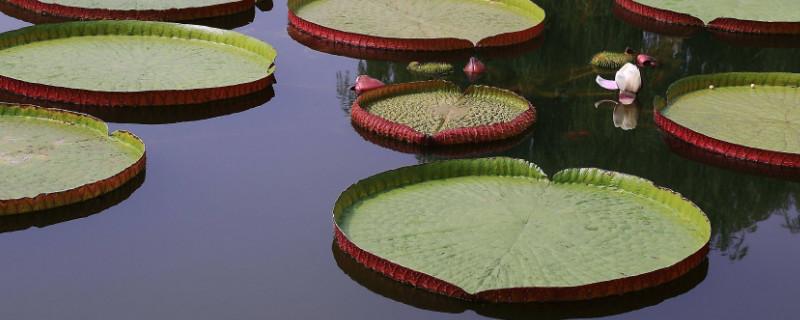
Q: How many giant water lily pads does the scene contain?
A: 8